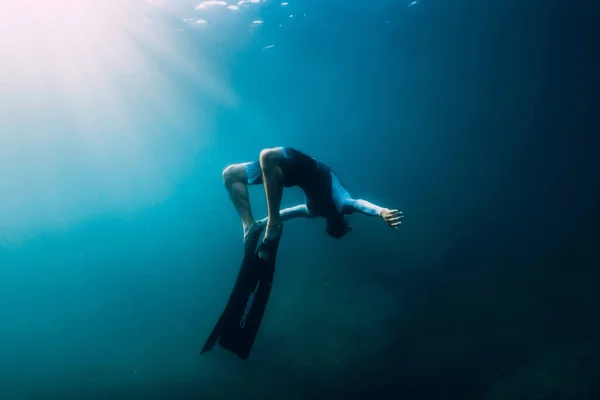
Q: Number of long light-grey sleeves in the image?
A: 2